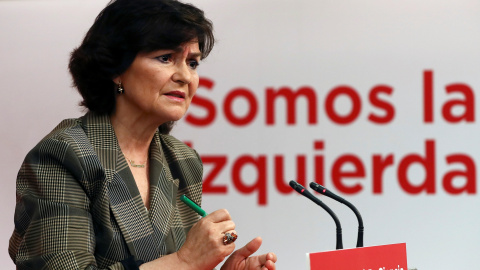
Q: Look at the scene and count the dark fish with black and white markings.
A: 0